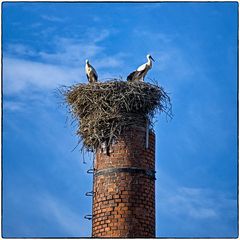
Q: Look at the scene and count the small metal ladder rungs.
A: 3